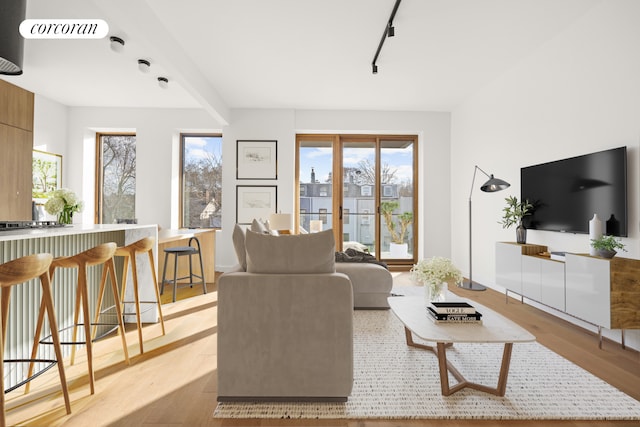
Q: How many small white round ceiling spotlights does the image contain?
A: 3